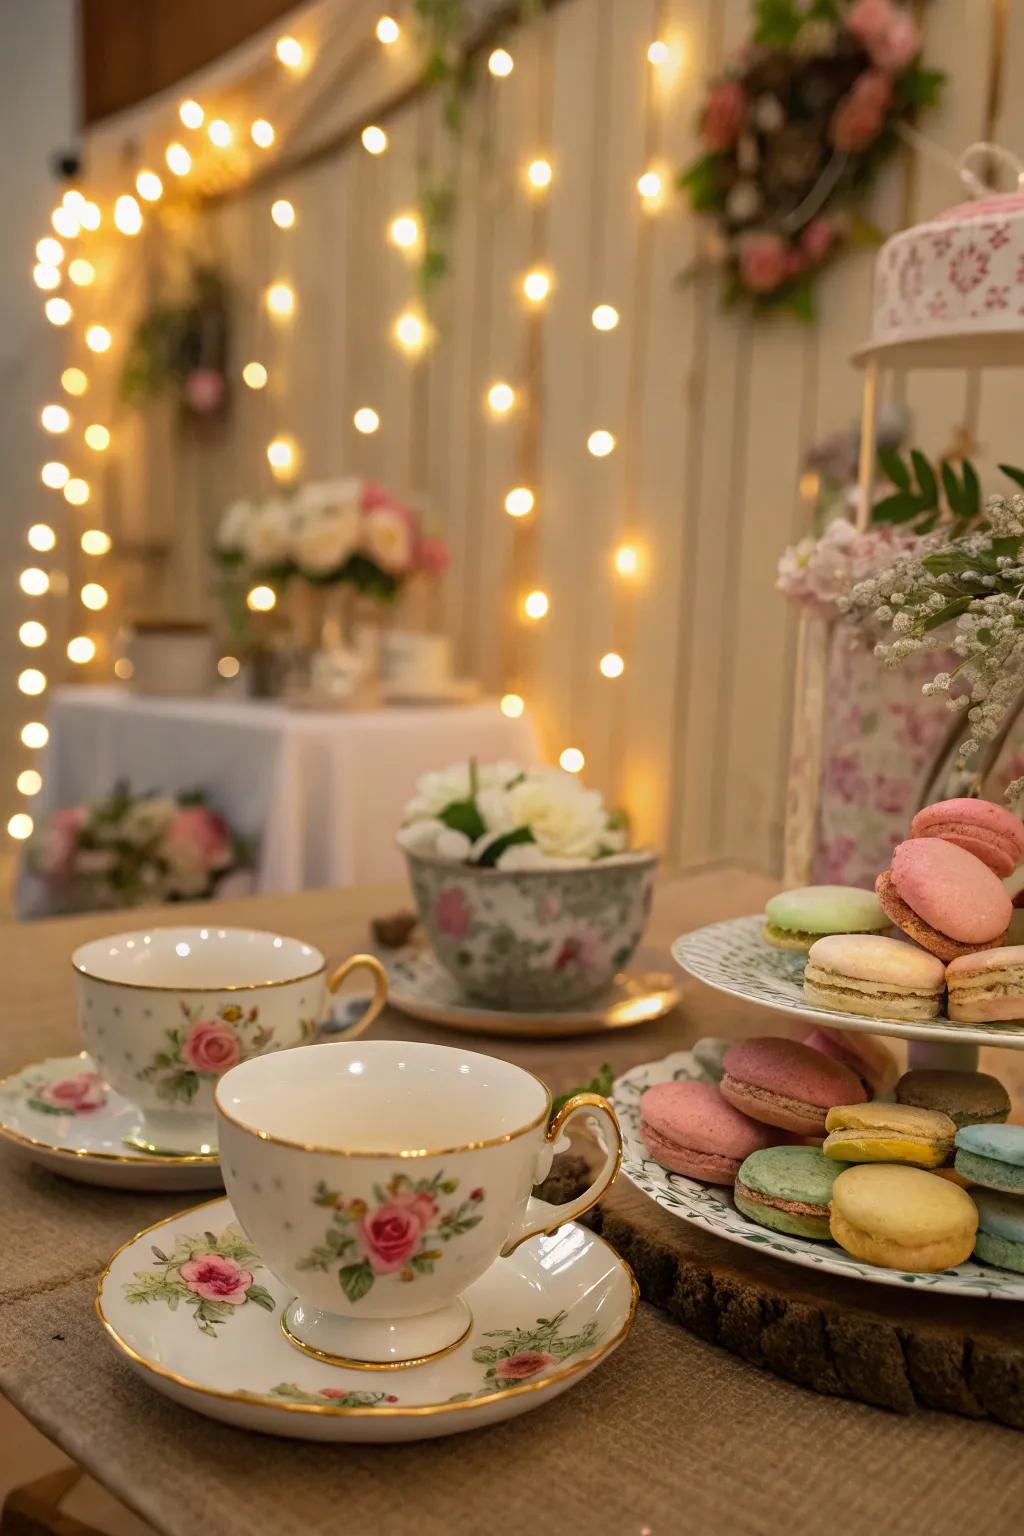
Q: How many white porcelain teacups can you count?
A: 2